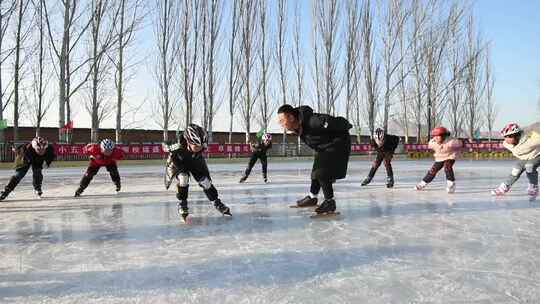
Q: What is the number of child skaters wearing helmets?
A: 7